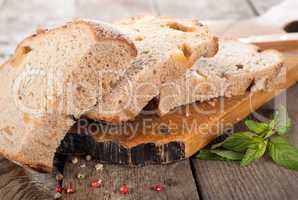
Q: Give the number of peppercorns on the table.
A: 12